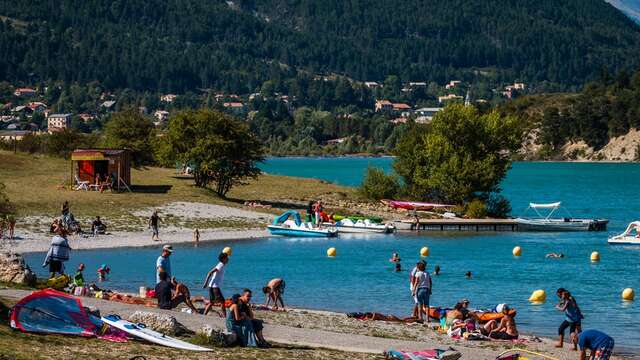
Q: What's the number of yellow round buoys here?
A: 7